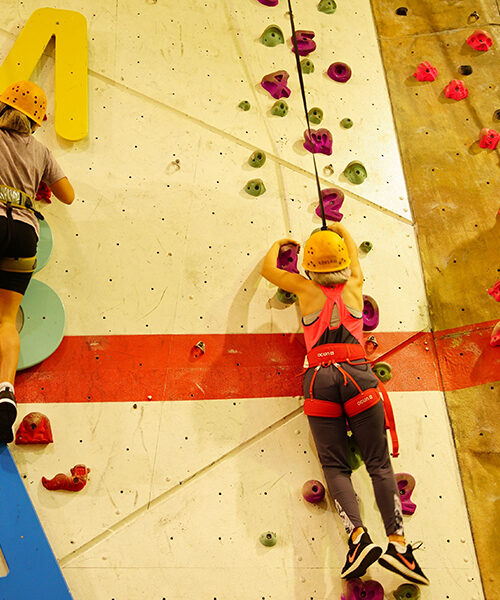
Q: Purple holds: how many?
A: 11